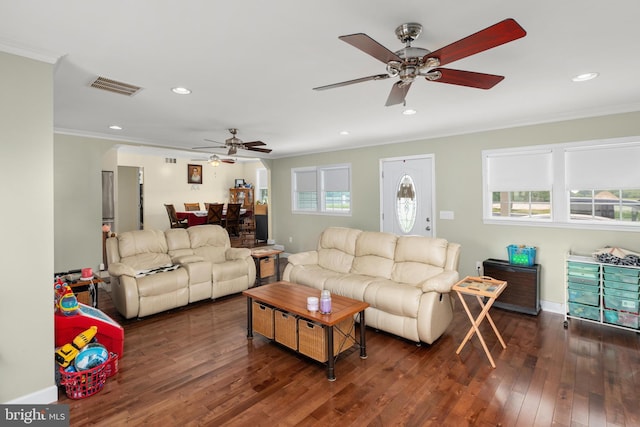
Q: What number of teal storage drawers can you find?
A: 12